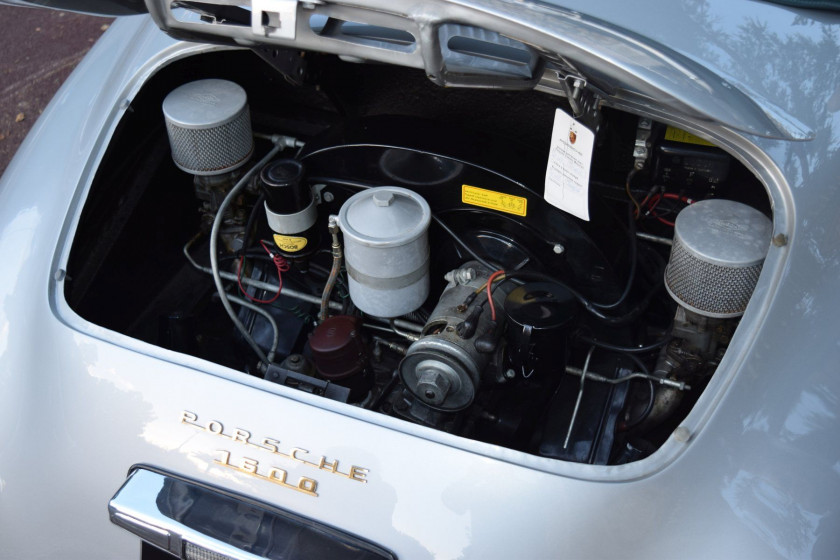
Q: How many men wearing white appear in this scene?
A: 0